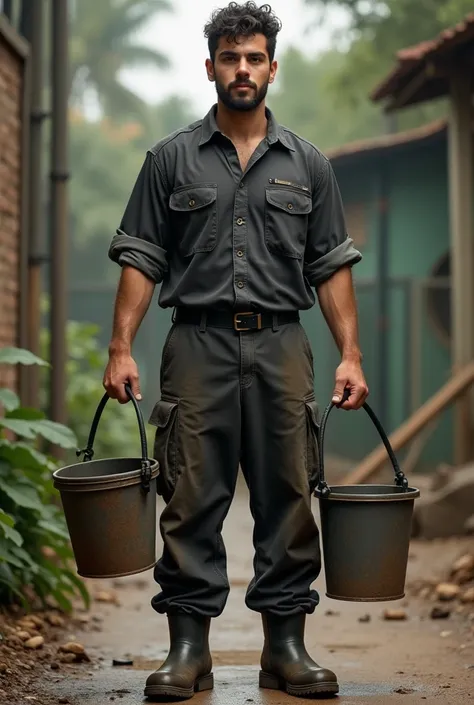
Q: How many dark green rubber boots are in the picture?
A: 2